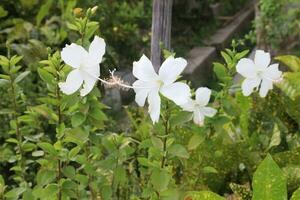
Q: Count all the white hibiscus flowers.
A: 4